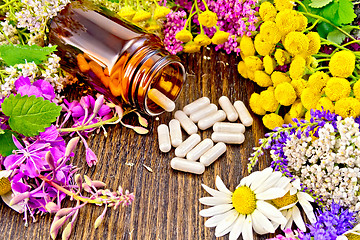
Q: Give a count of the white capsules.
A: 15